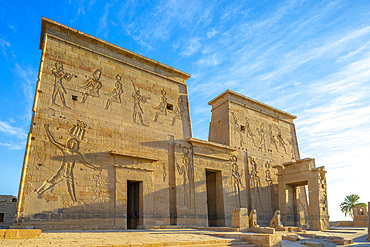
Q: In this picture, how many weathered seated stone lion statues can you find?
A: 2